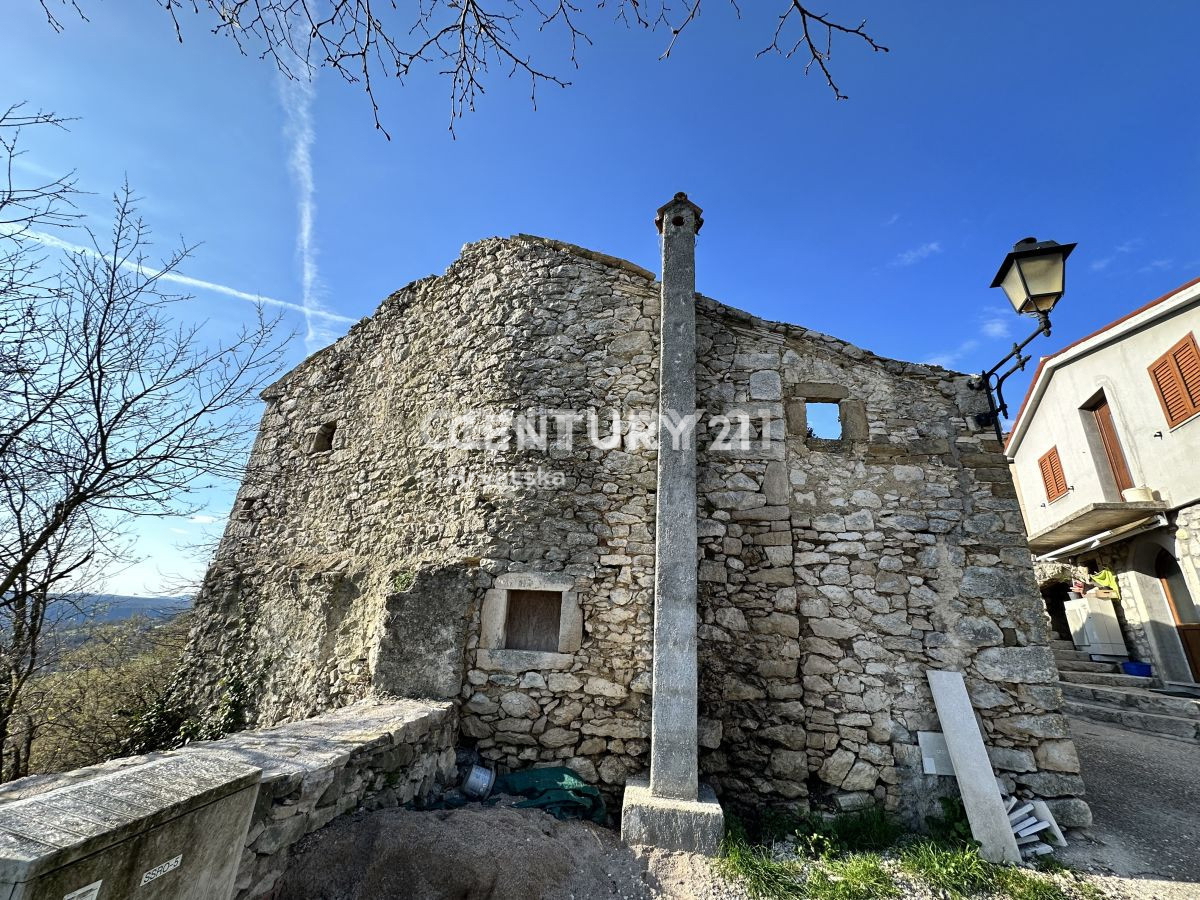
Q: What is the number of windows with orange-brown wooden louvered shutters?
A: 2